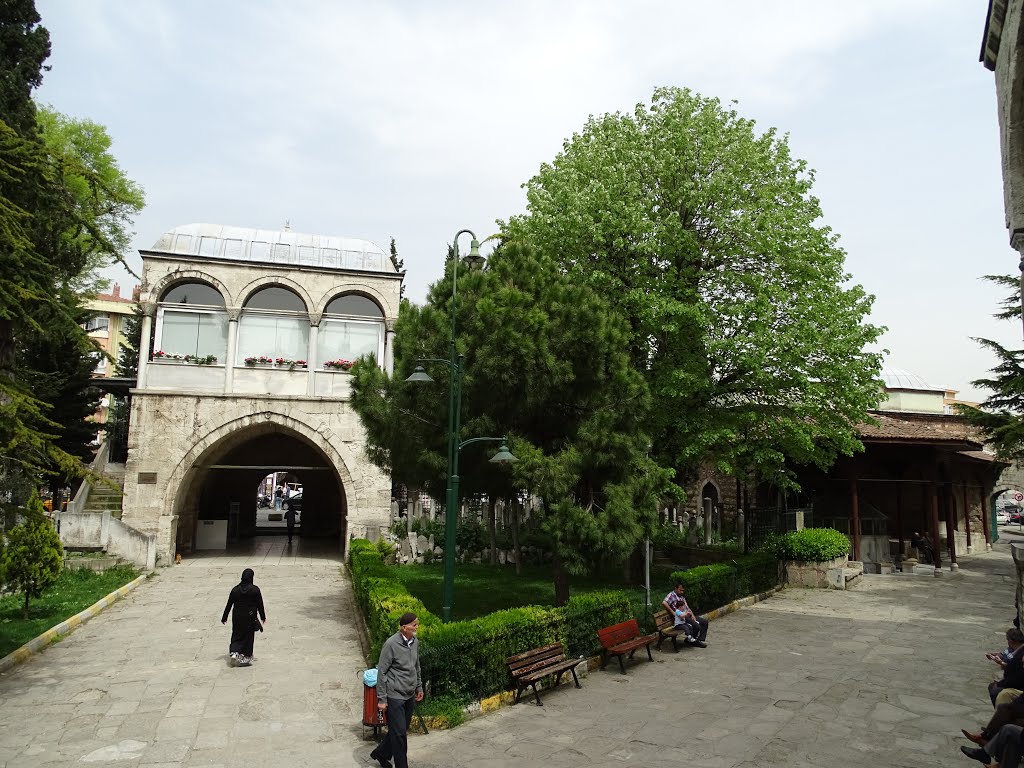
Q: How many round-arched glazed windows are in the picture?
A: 3